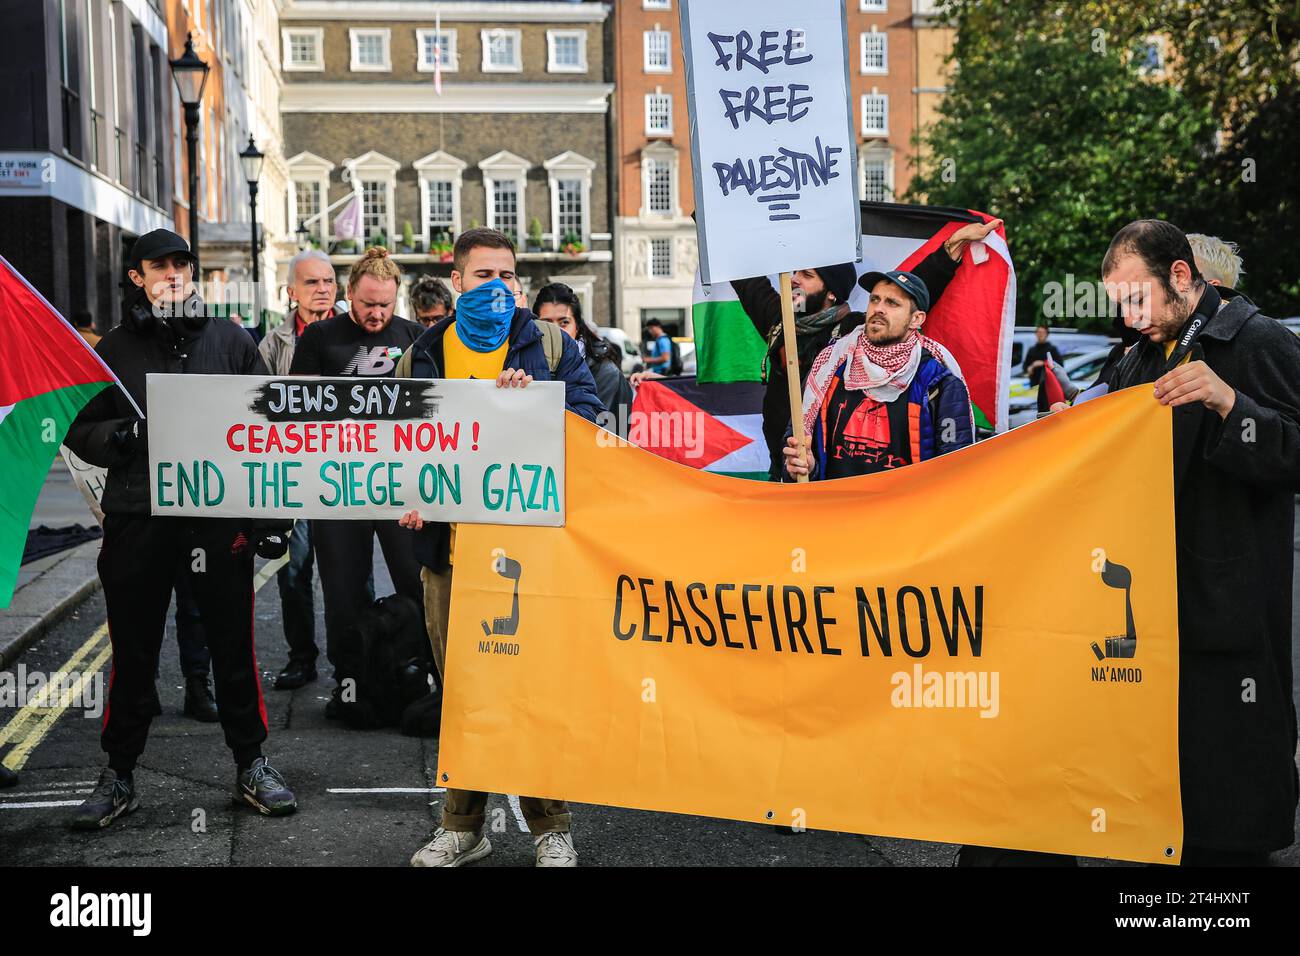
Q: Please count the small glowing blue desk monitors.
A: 0